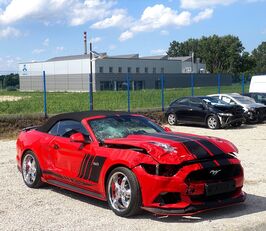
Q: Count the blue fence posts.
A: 7